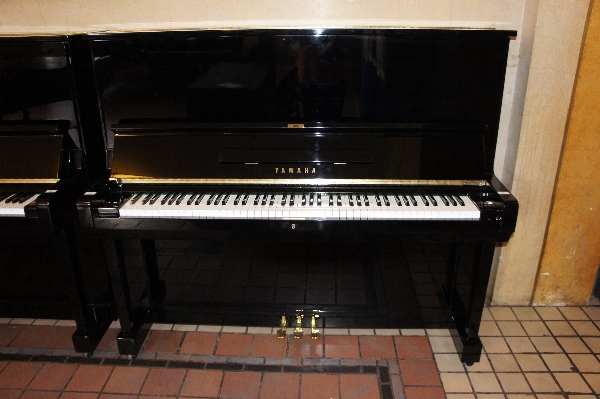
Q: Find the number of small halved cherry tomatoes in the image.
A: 0